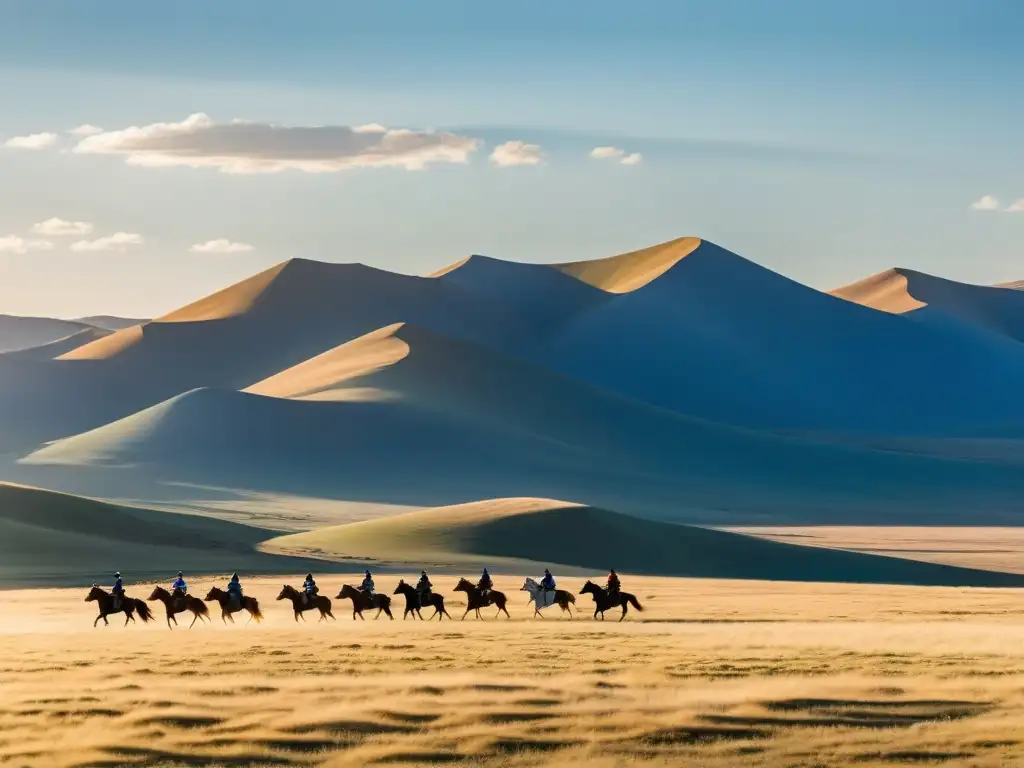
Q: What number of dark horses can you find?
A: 8